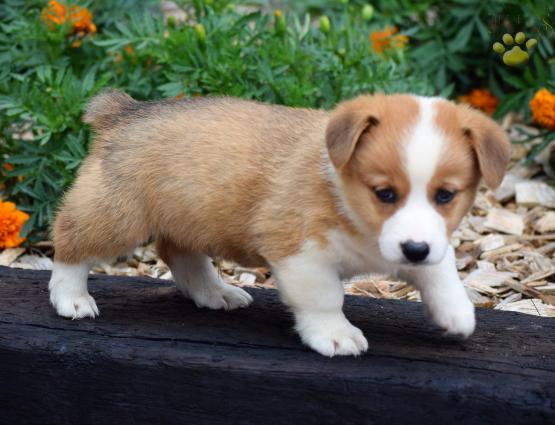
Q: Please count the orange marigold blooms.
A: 5